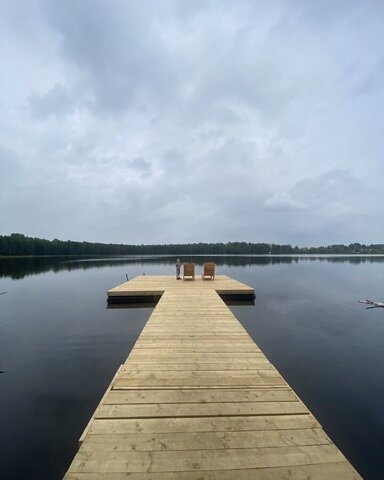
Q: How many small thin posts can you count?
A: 2